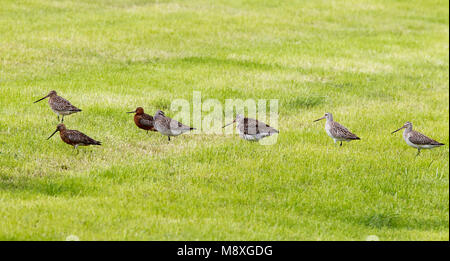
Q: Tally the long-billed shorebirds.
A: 7